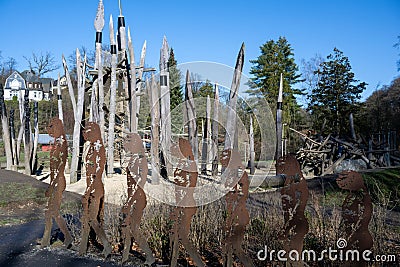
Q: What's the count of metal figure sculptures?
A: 7